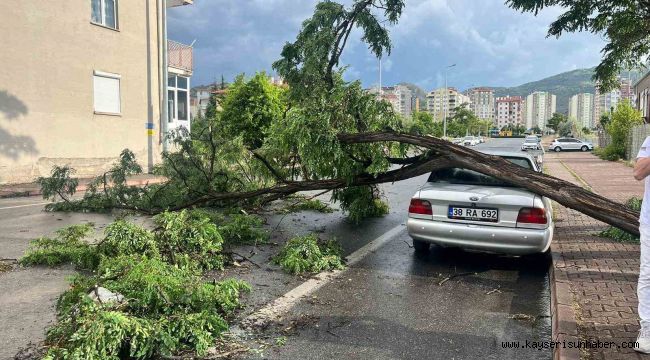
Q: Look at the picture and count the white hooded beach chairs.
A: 0